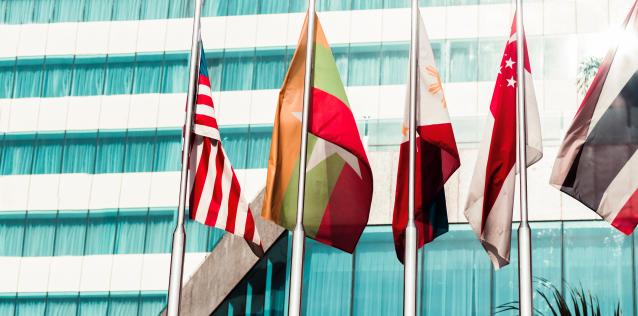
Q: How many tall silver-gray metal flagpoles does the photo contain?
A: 4